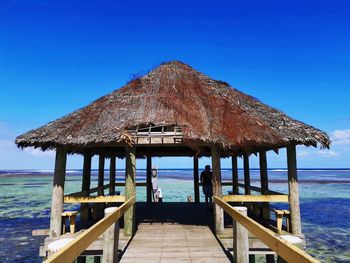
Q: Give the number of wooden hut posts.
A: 12